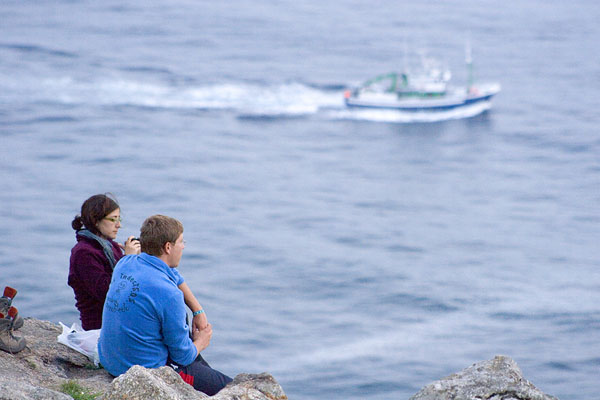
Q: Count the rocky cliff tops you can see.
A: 2